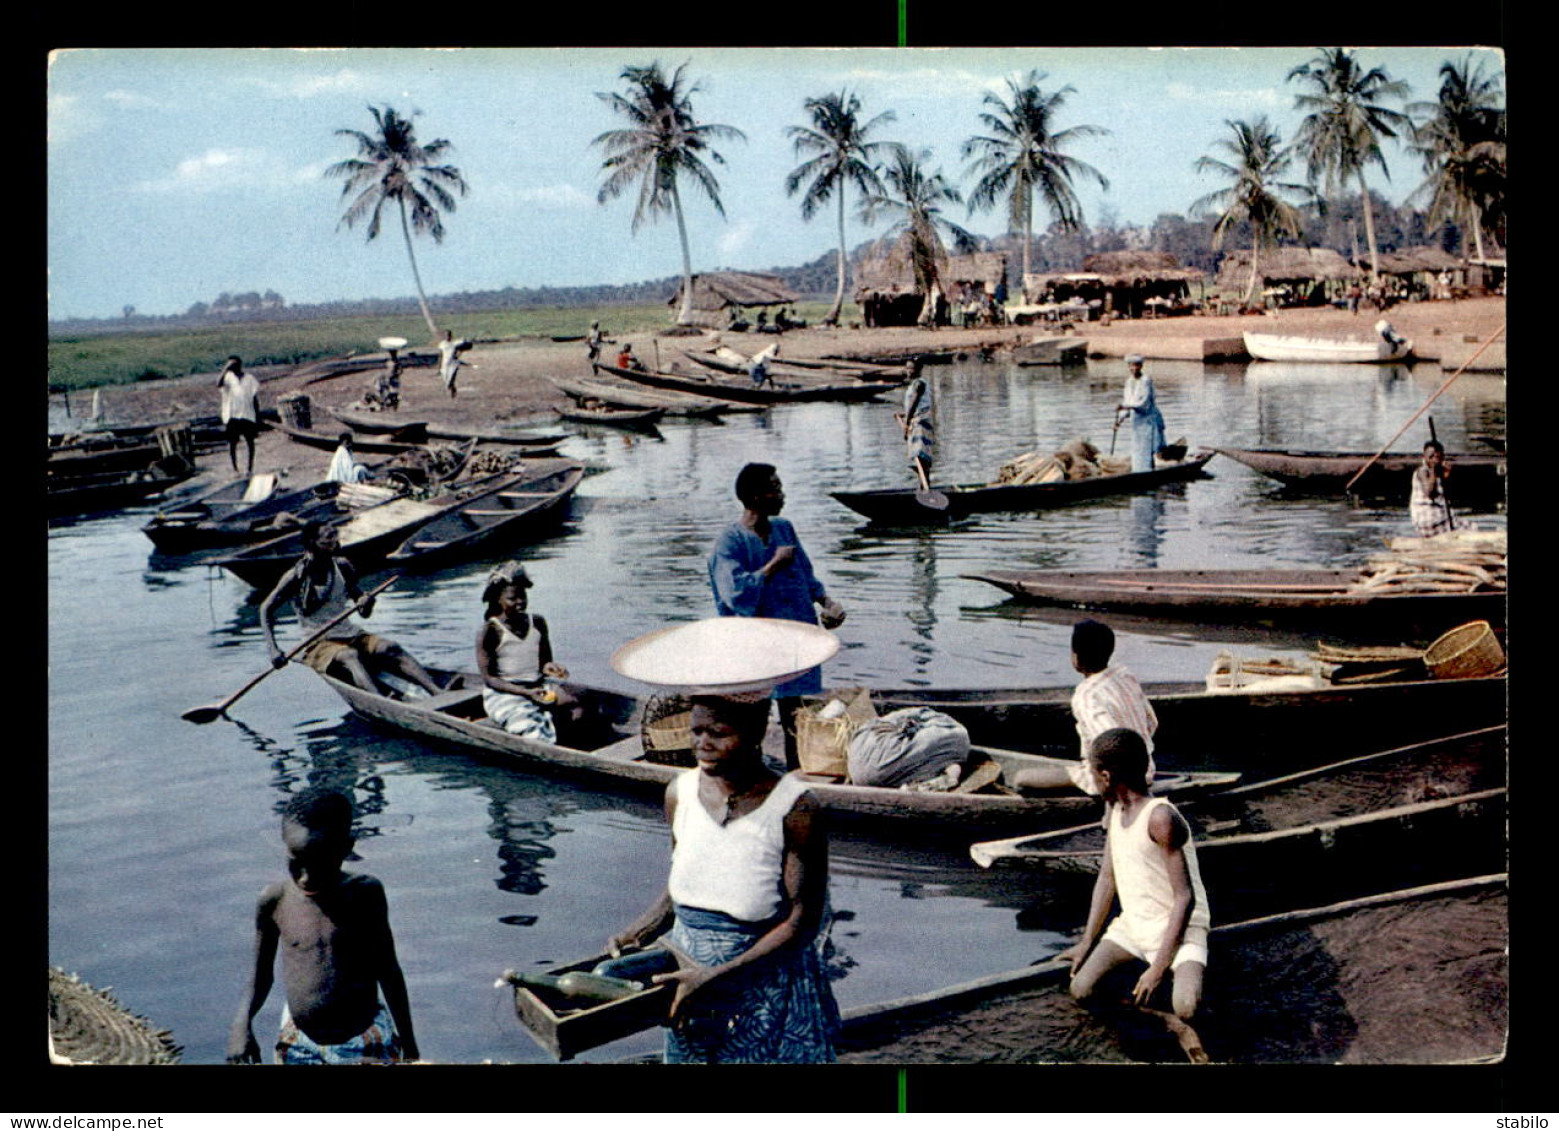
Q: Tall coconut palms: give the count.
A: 8